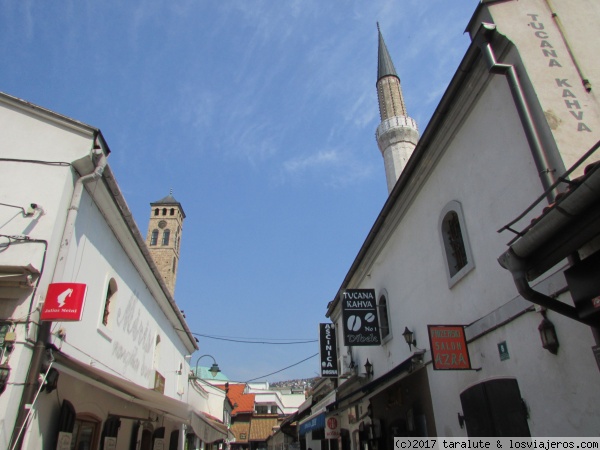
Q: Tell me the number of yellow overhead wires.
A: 0